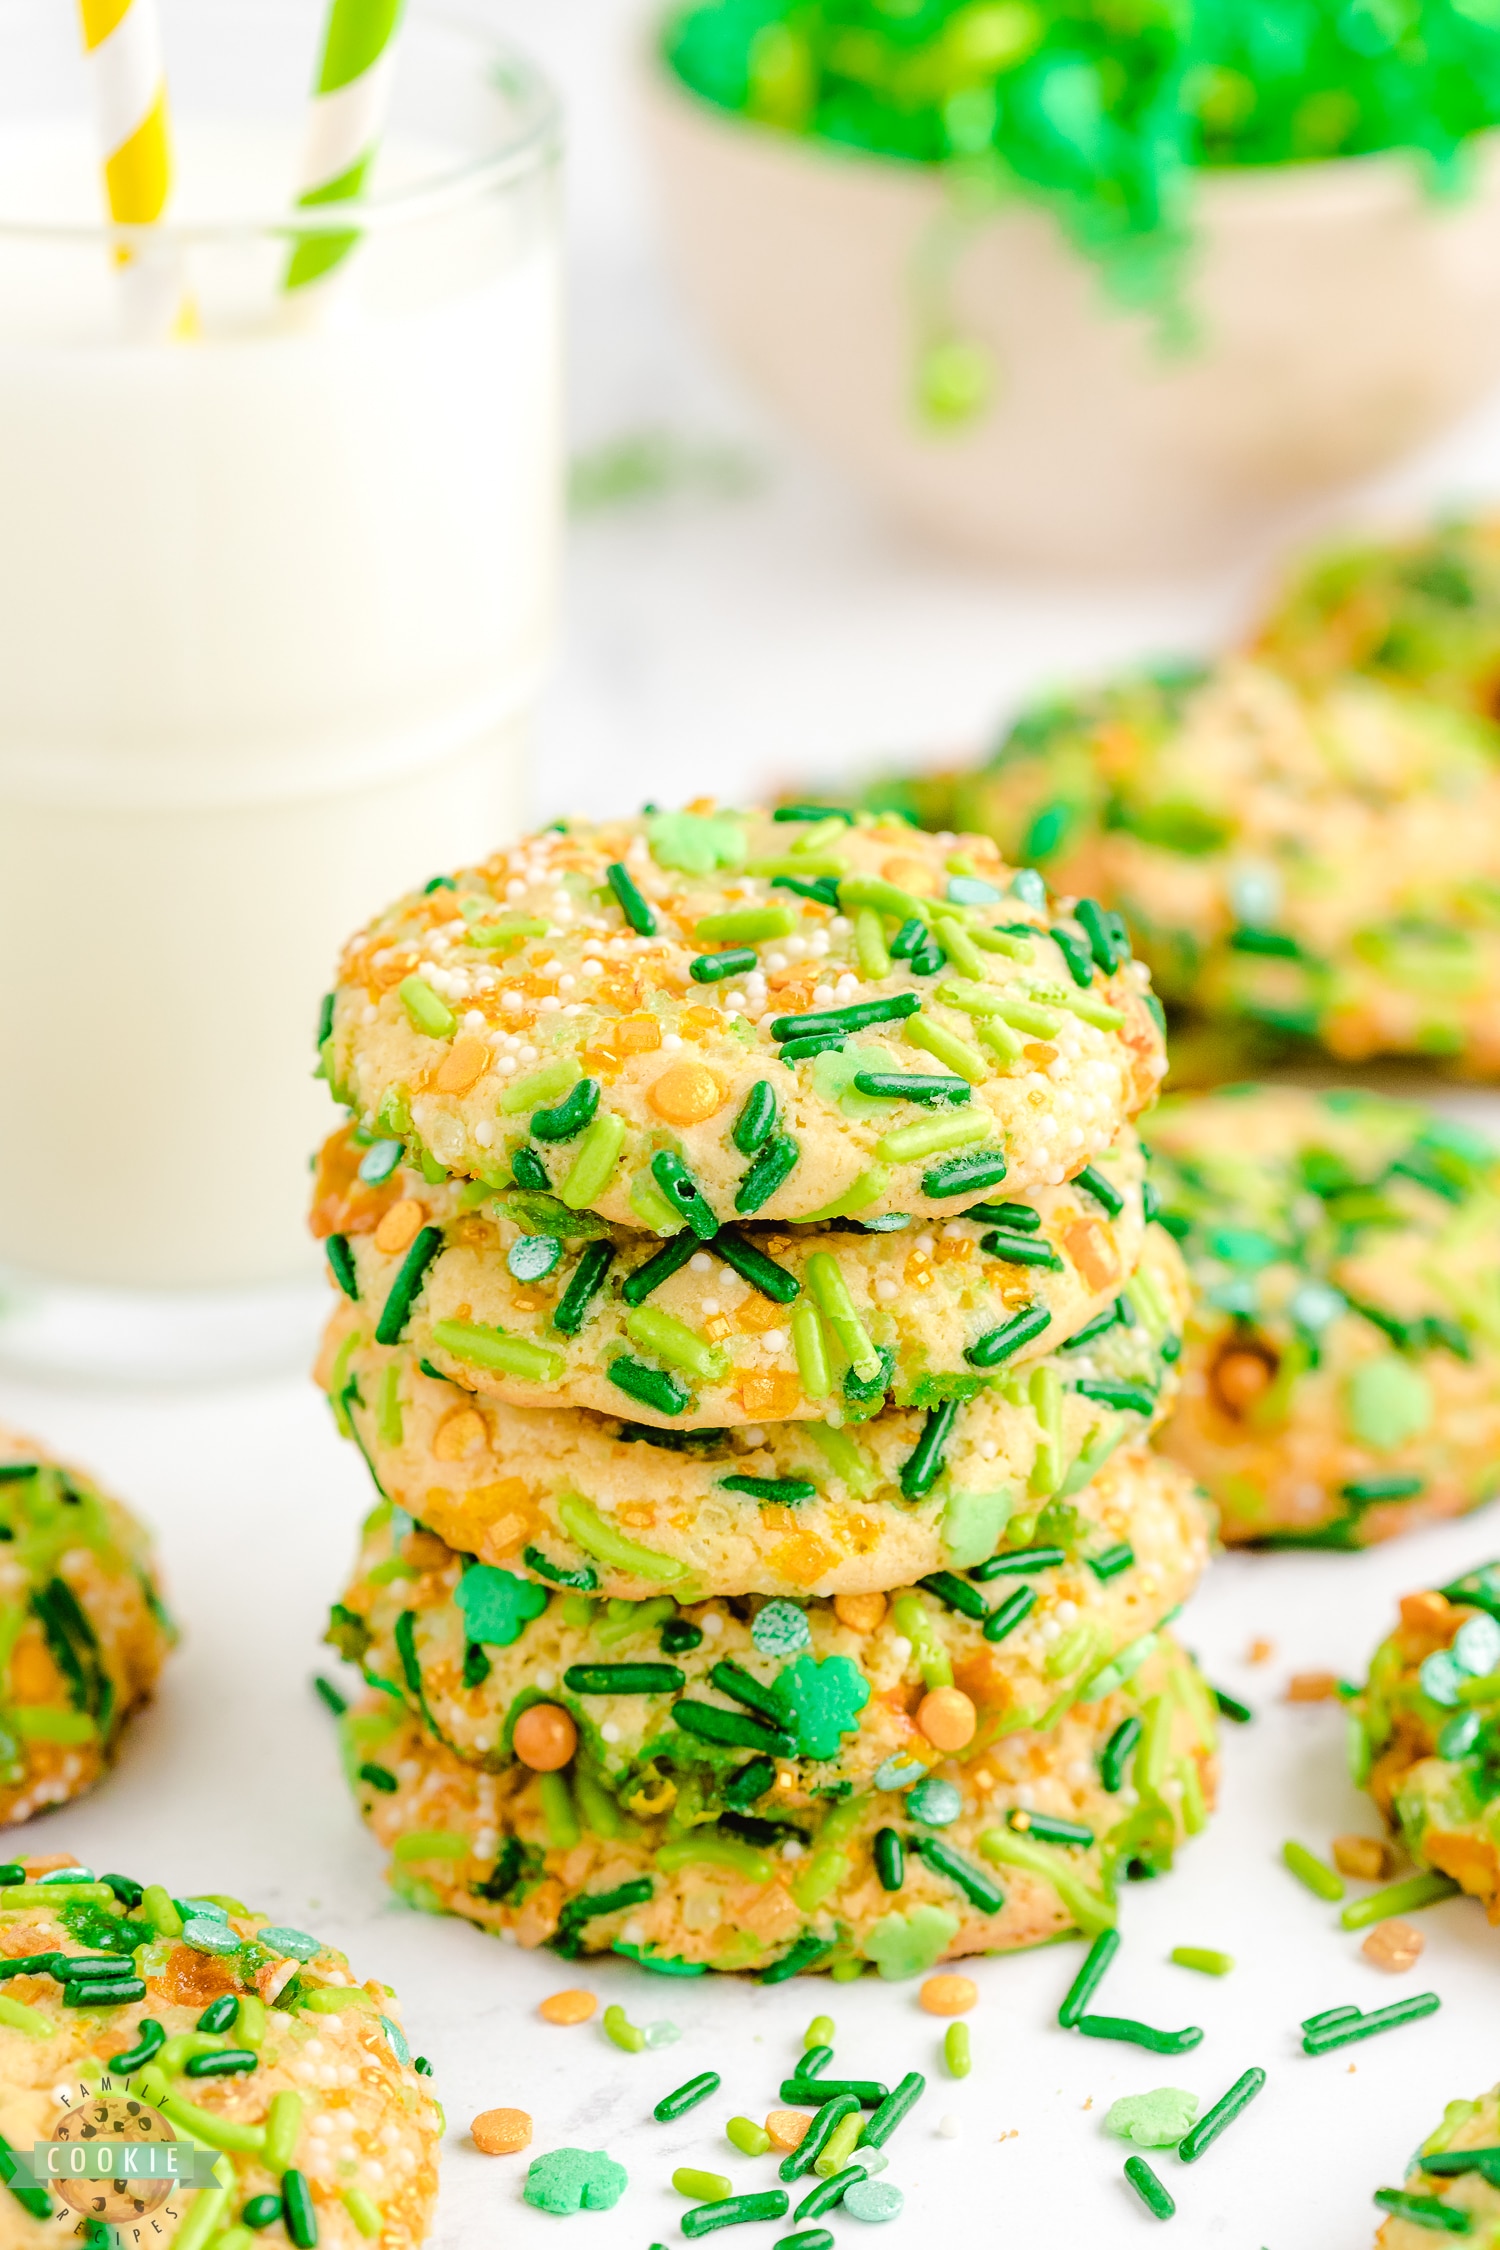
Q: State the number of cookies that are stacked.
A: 5